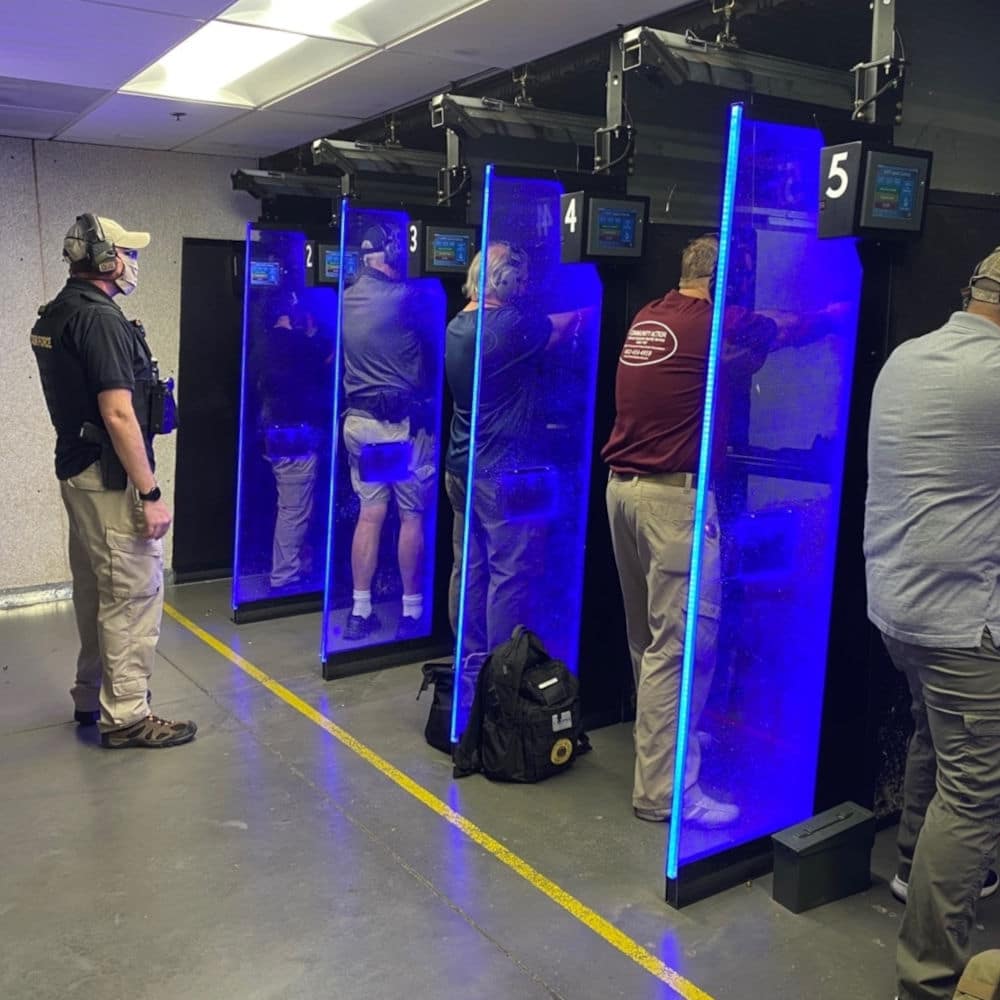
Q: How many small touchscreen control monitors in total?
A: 5